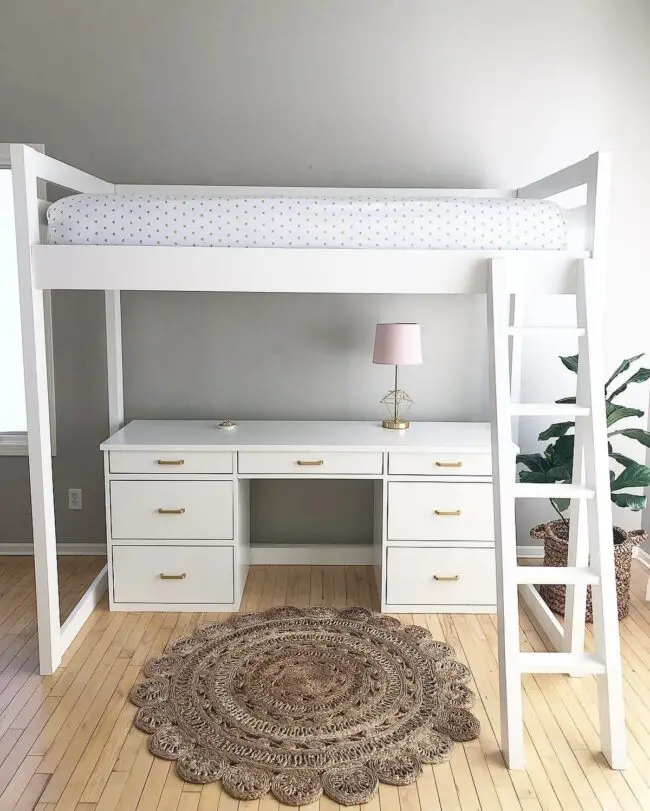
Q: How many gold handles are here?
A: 7